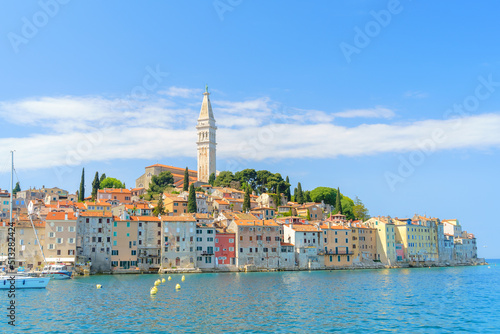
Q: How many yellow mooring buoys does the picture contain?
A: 9